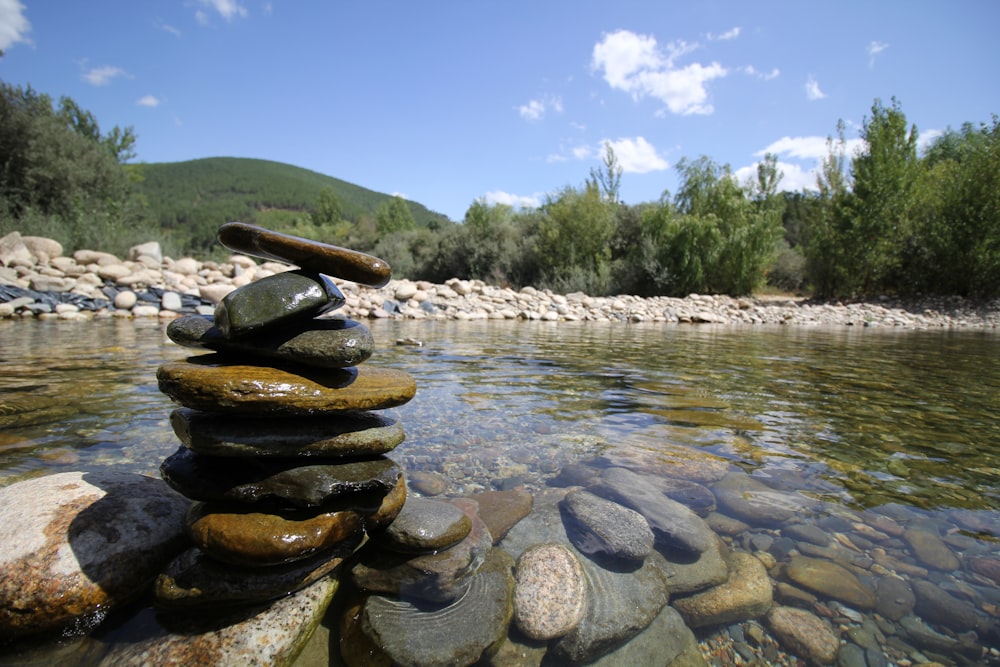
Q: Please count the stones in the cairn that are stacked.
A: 8